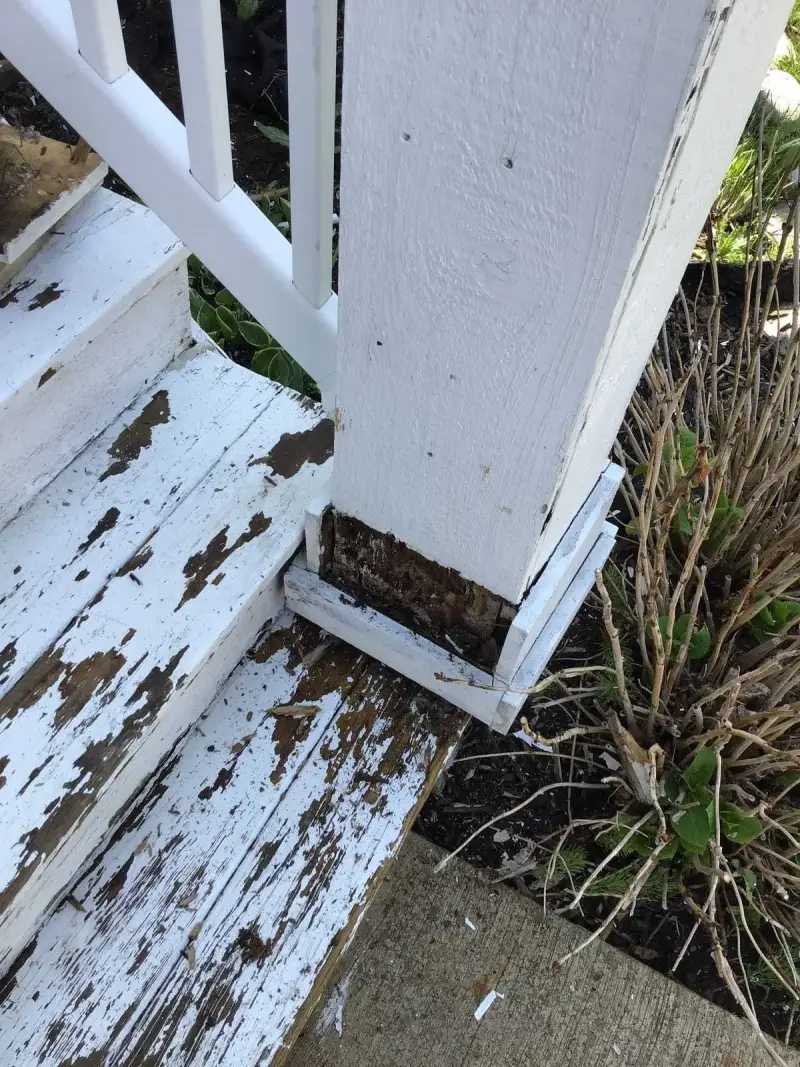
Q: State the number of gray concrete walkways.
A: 1